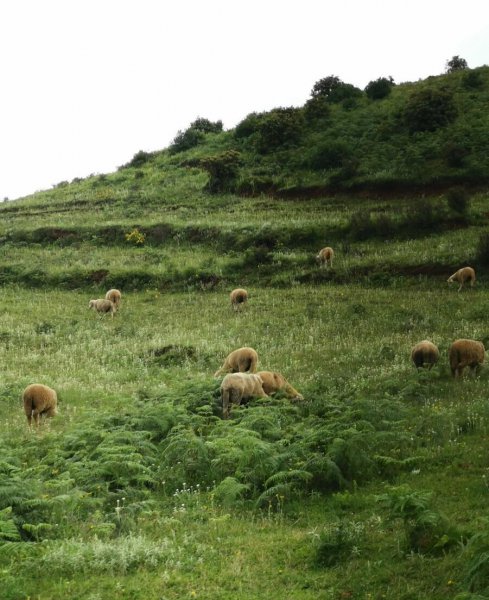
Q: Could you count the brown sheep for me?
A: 11